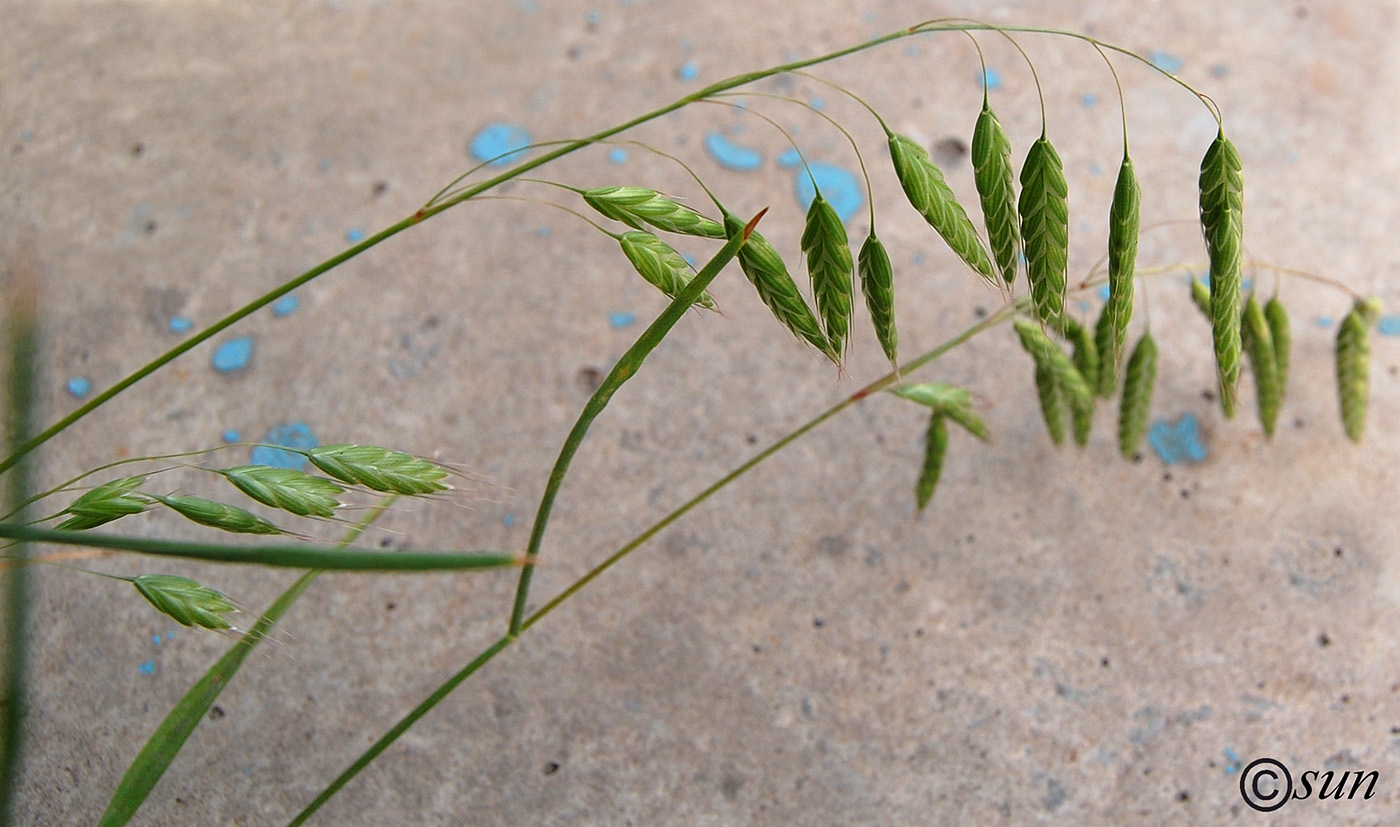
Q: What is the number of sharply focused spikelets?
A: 15